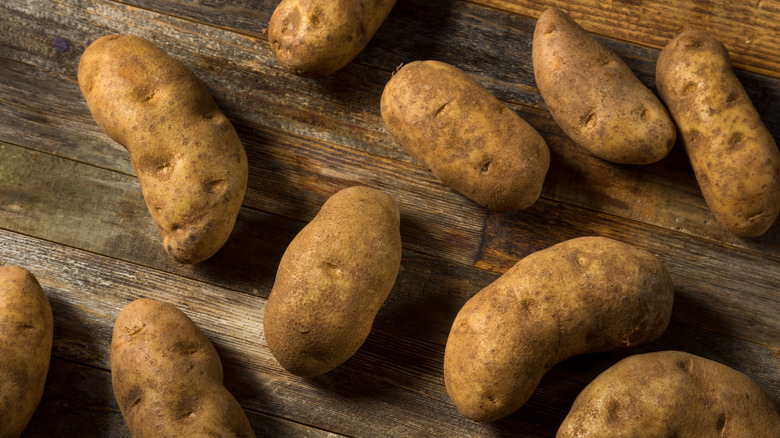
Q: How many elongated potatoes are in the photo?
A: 10